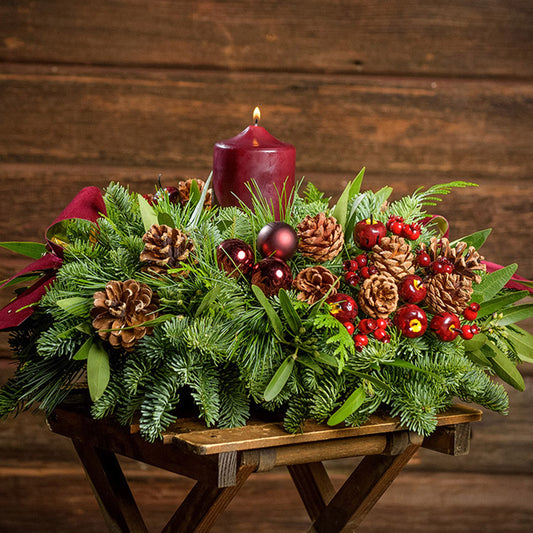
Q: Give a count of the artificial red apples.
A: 5